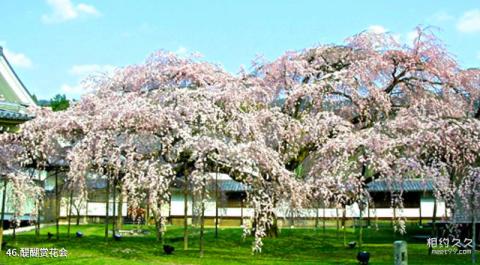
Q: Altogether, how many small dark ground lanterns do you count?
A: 6